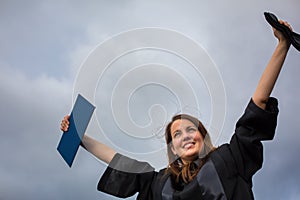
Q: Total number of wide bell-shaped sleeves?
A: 2